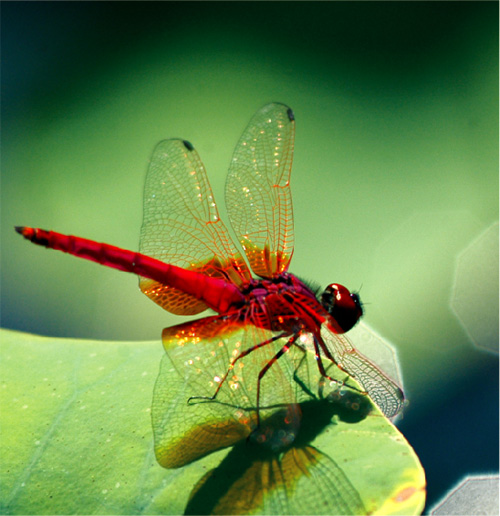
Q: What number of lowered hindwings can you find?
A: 1